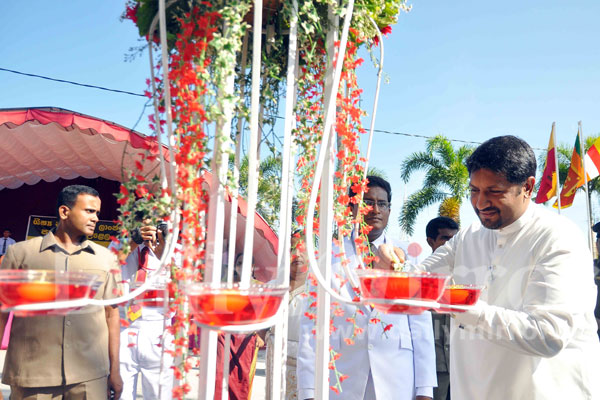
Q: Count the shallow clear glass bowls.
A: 5